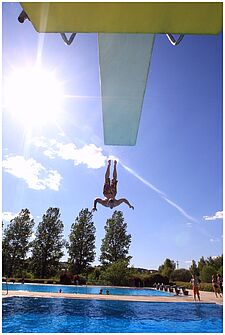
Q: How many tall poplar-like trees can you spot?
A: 4